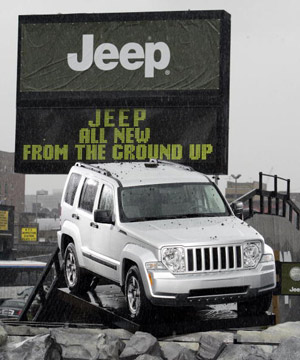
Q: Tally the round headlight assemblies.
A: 2